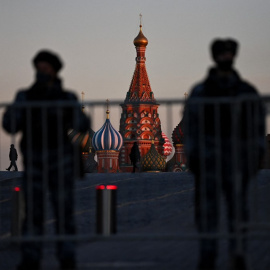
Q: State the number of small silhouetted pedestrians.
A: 2